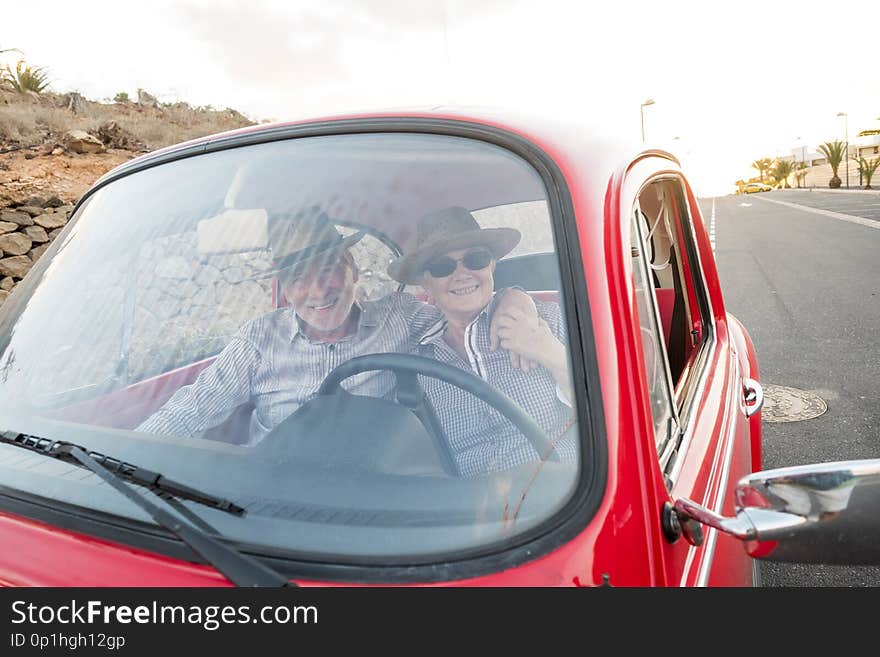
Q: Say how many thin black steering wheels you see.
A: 1